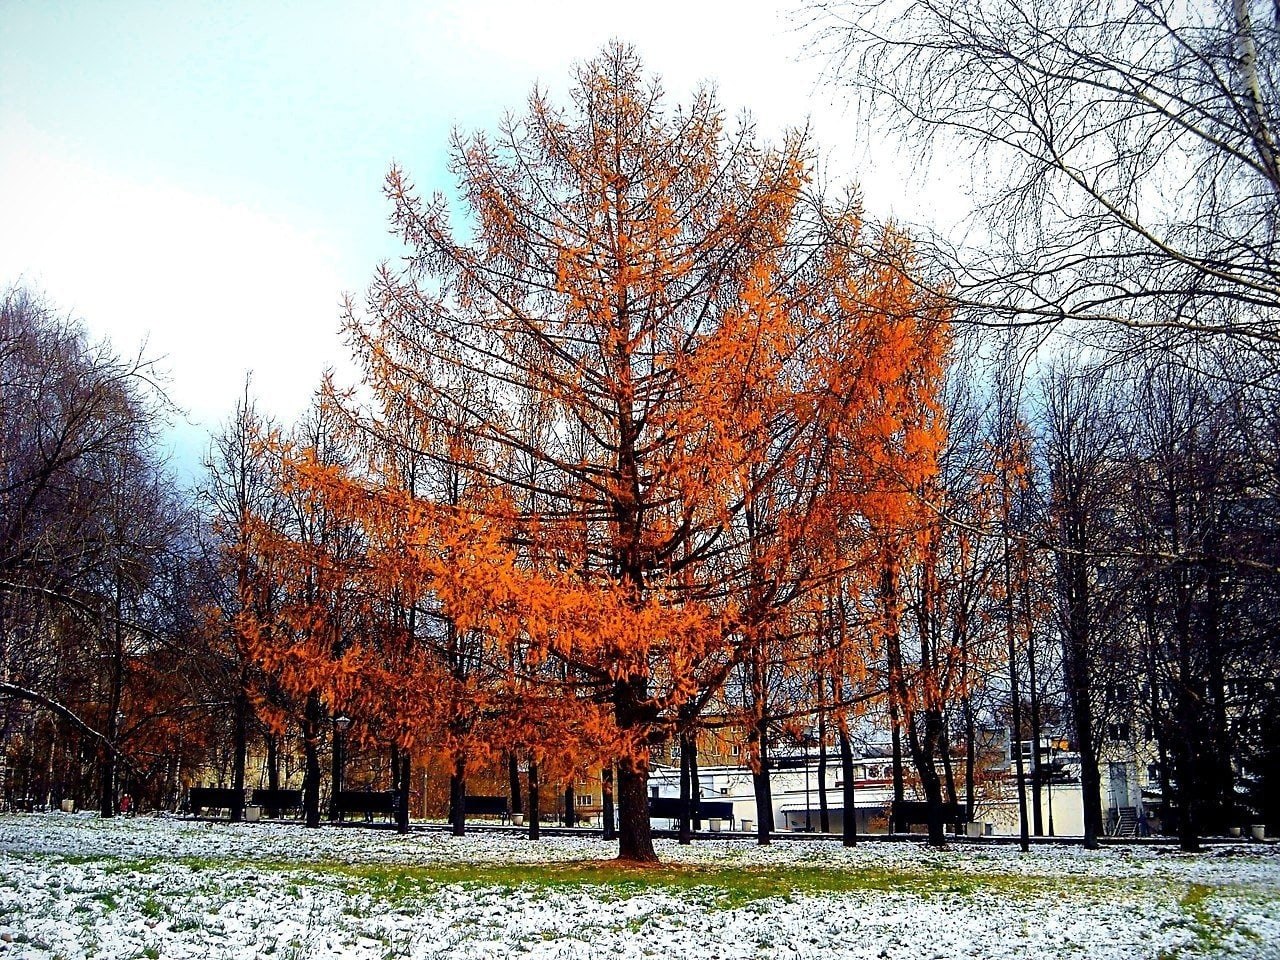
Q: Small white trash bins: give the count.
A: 8